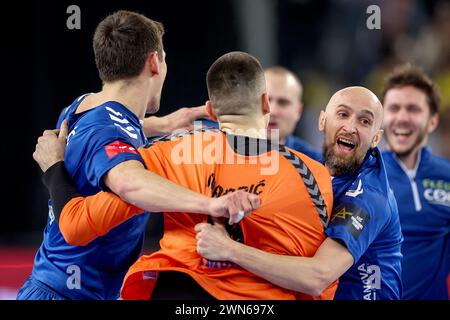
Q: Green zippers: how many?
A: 0